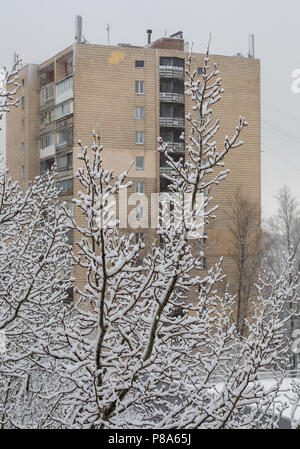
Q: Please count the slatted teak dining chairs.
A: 0